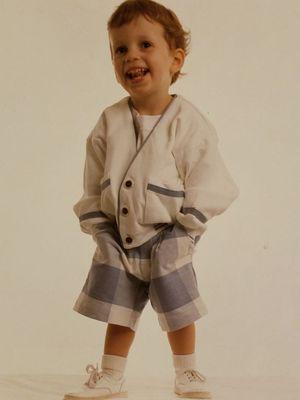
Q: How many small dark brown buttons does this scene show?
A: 3